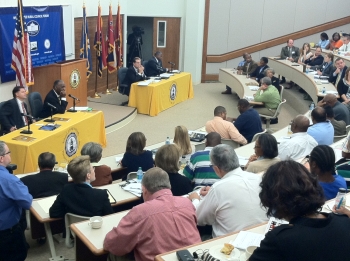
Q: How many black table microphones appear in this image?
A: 4